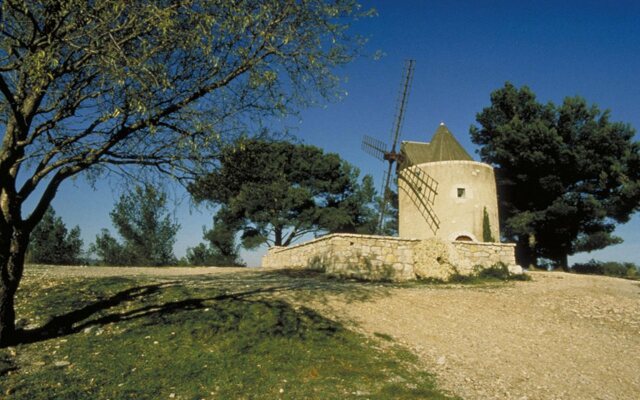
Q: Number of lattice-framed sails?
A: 4